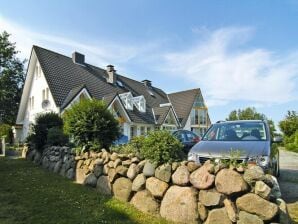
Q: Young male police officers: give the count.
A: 0